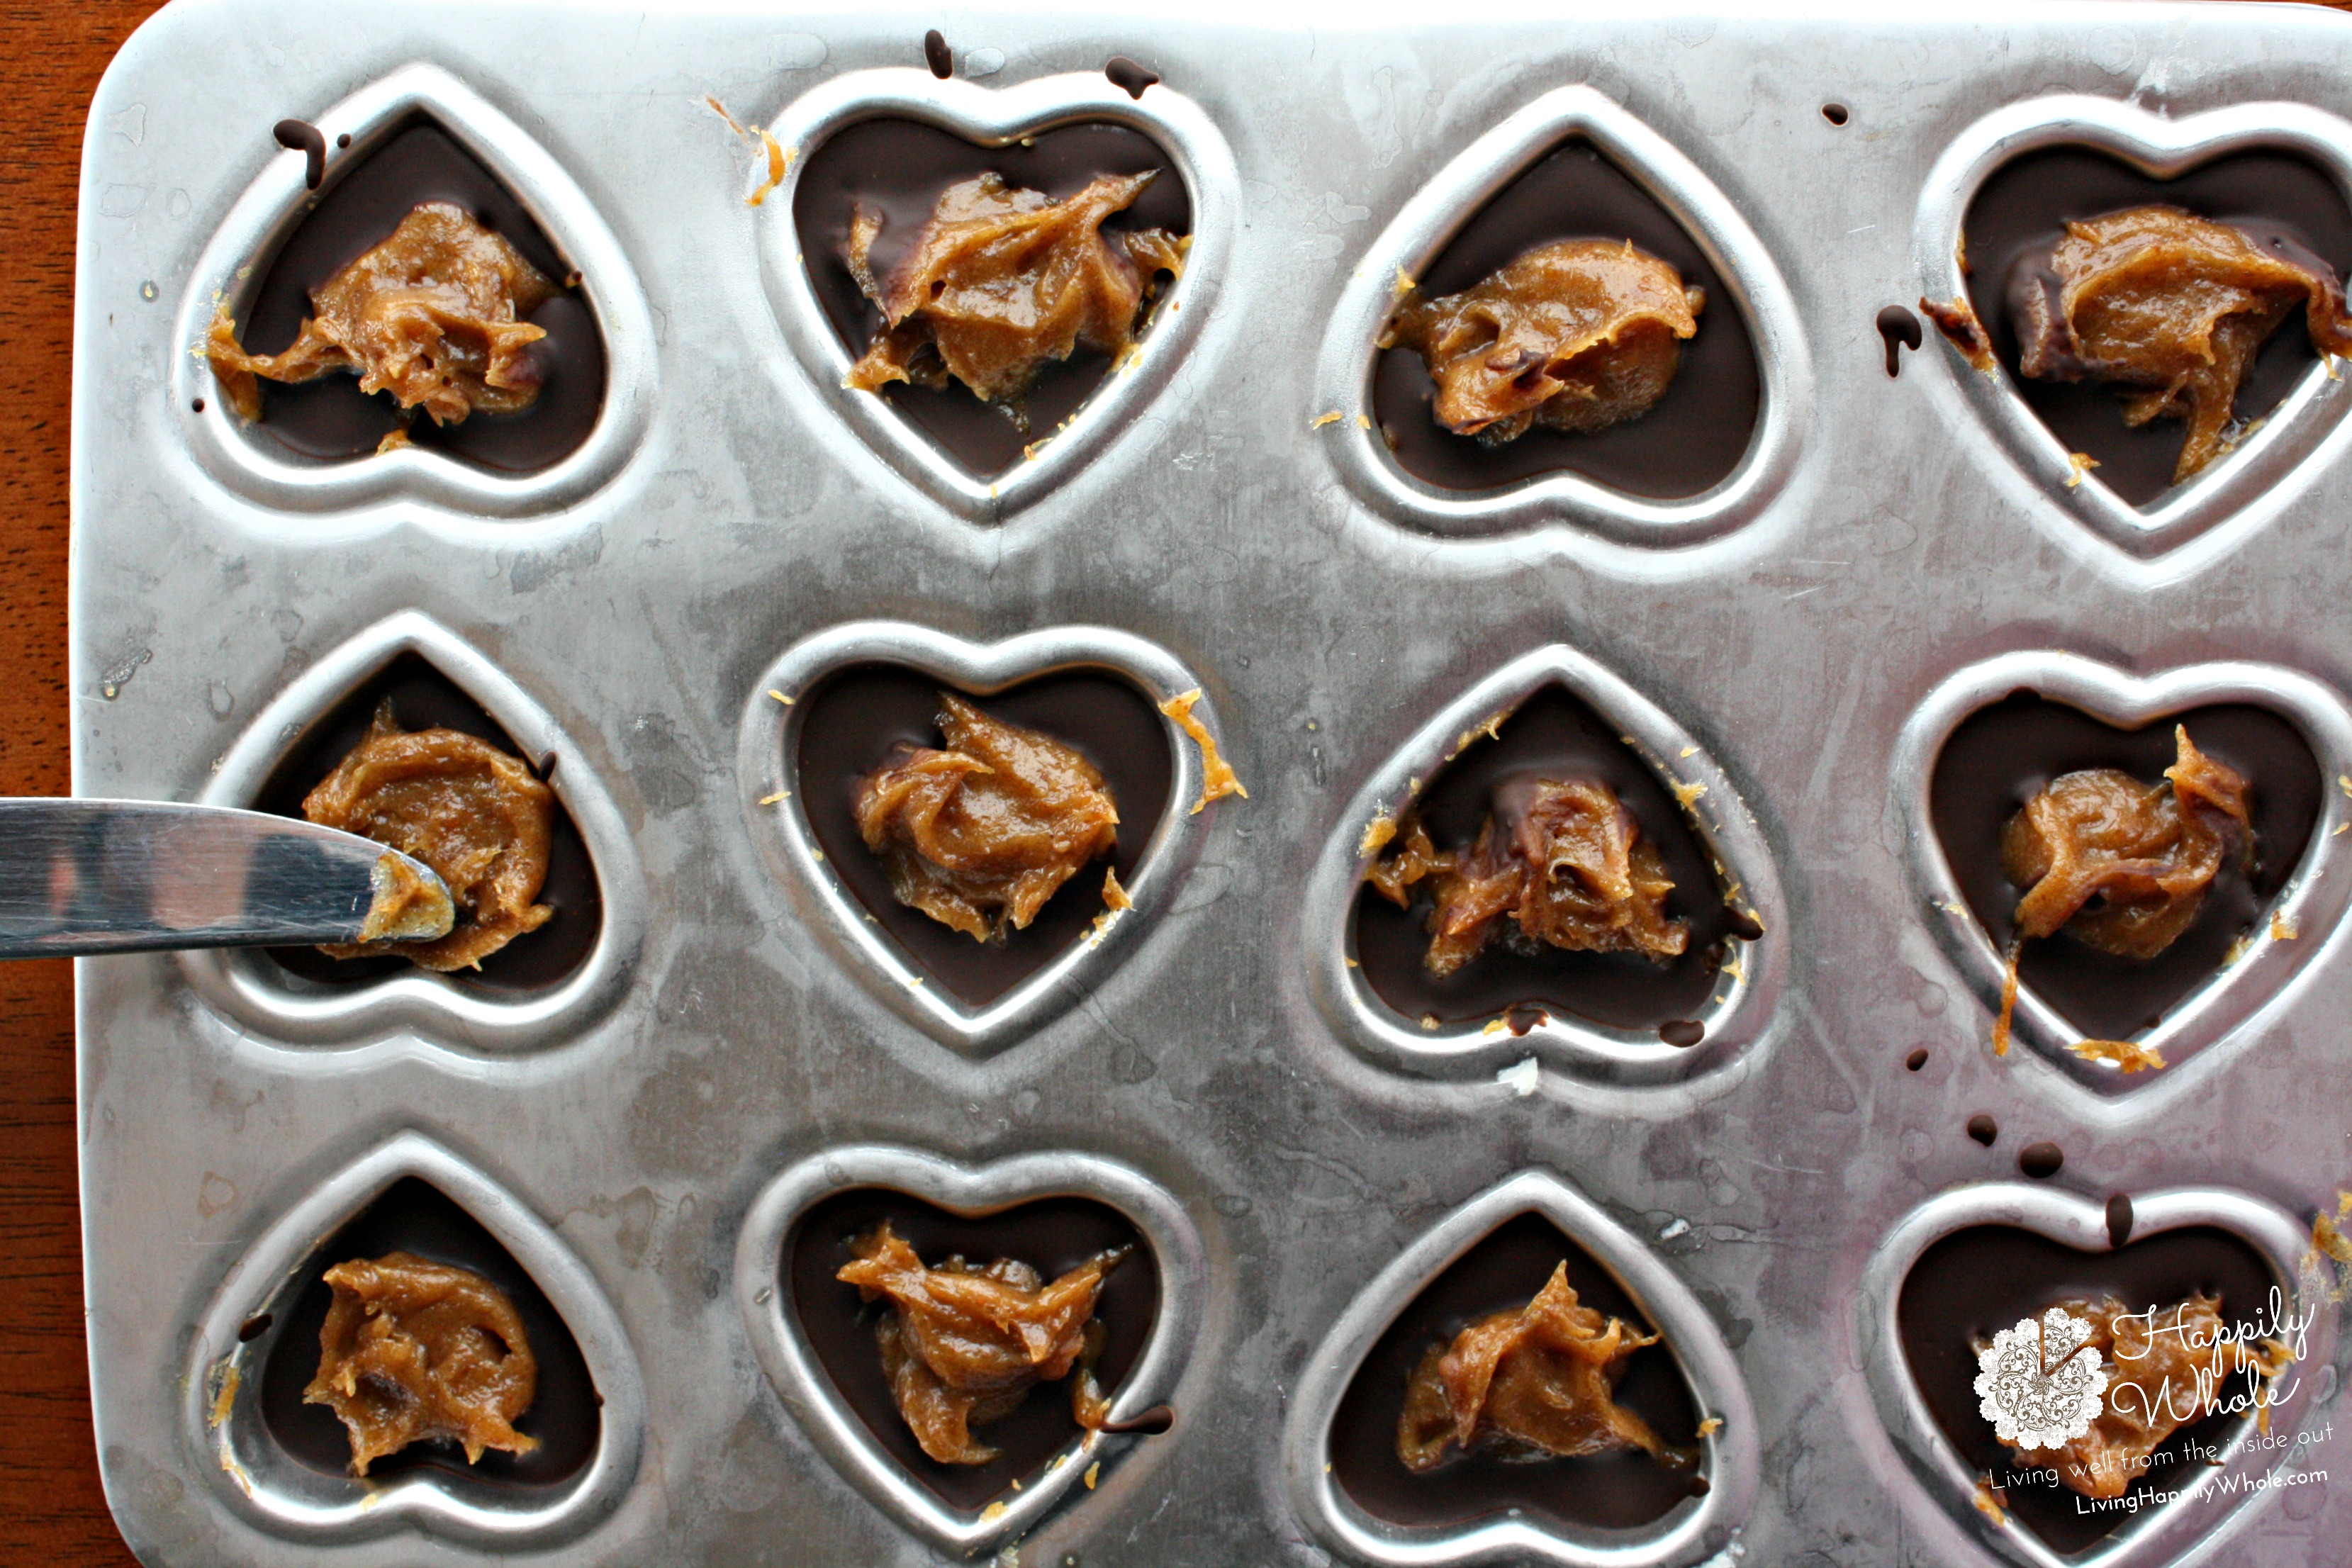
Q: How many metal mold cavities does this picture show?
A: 12